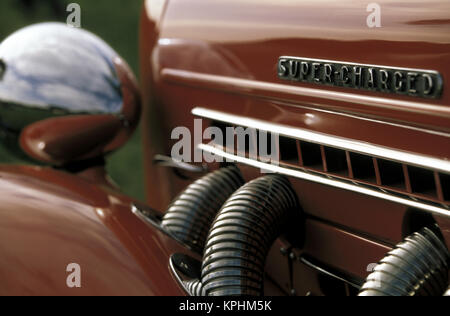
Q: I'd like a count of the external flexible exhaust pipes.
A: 3